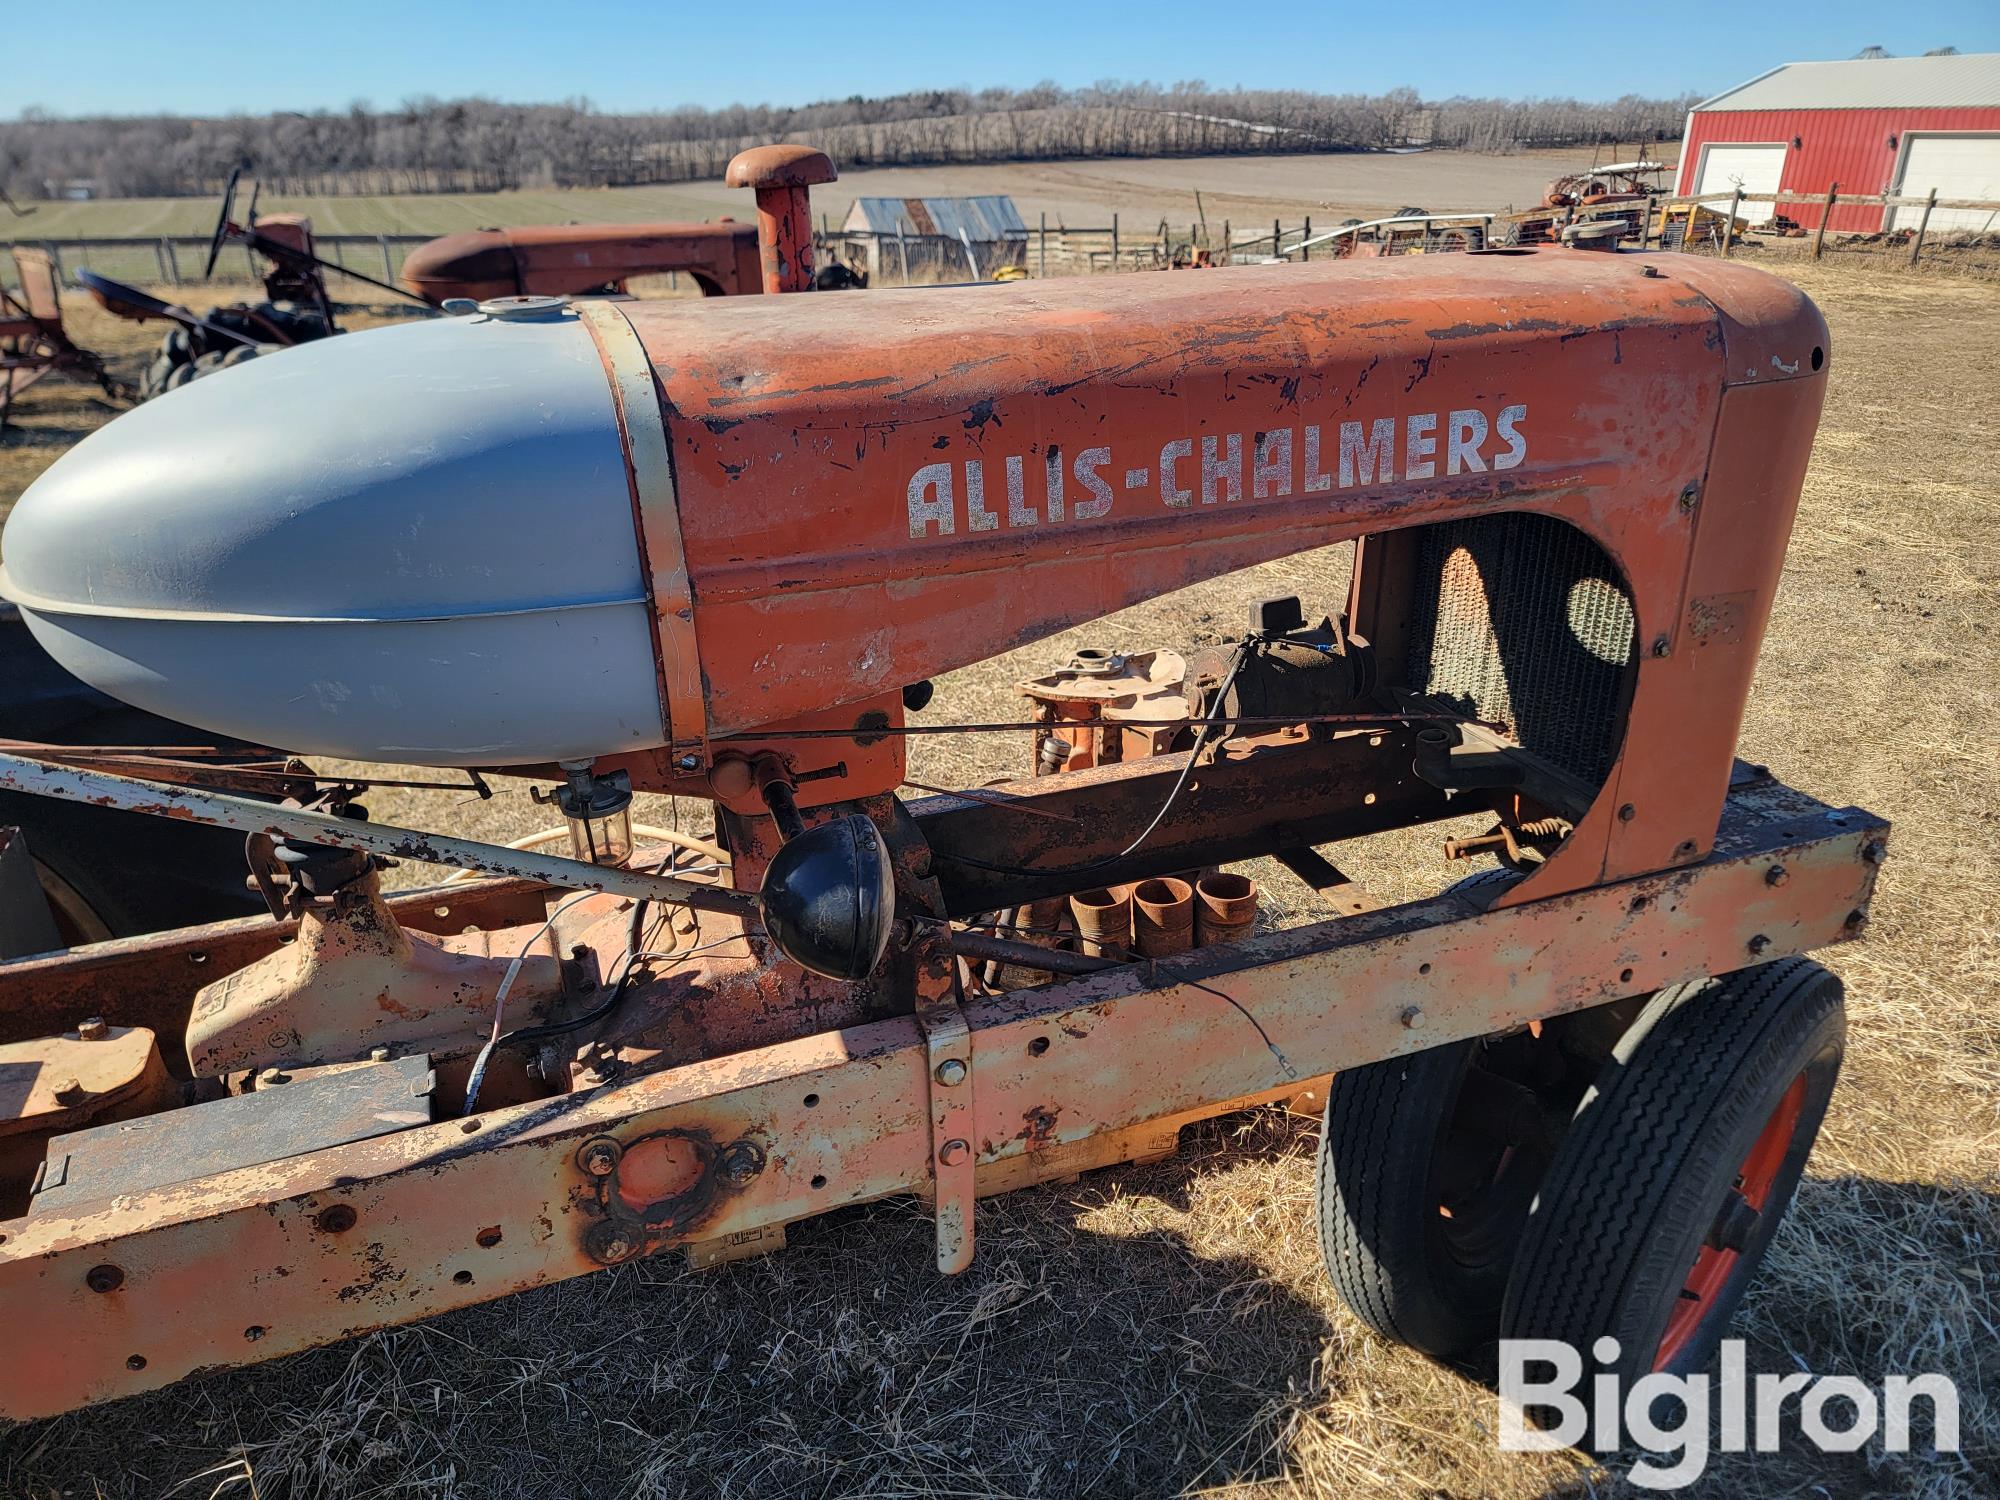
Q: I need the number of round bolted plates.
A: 1